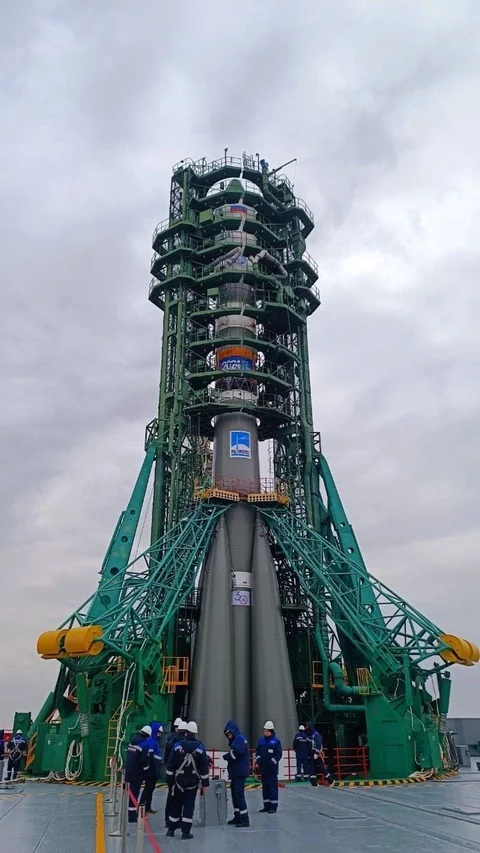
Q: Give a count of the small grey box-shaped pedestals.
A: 1